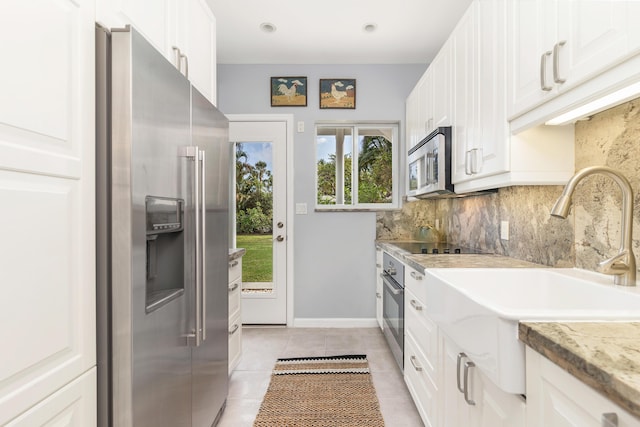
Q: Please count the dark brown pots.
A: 0